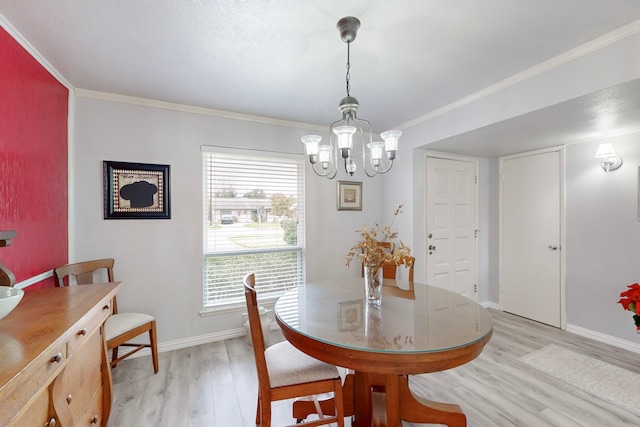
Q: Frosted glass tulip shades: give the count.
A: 5